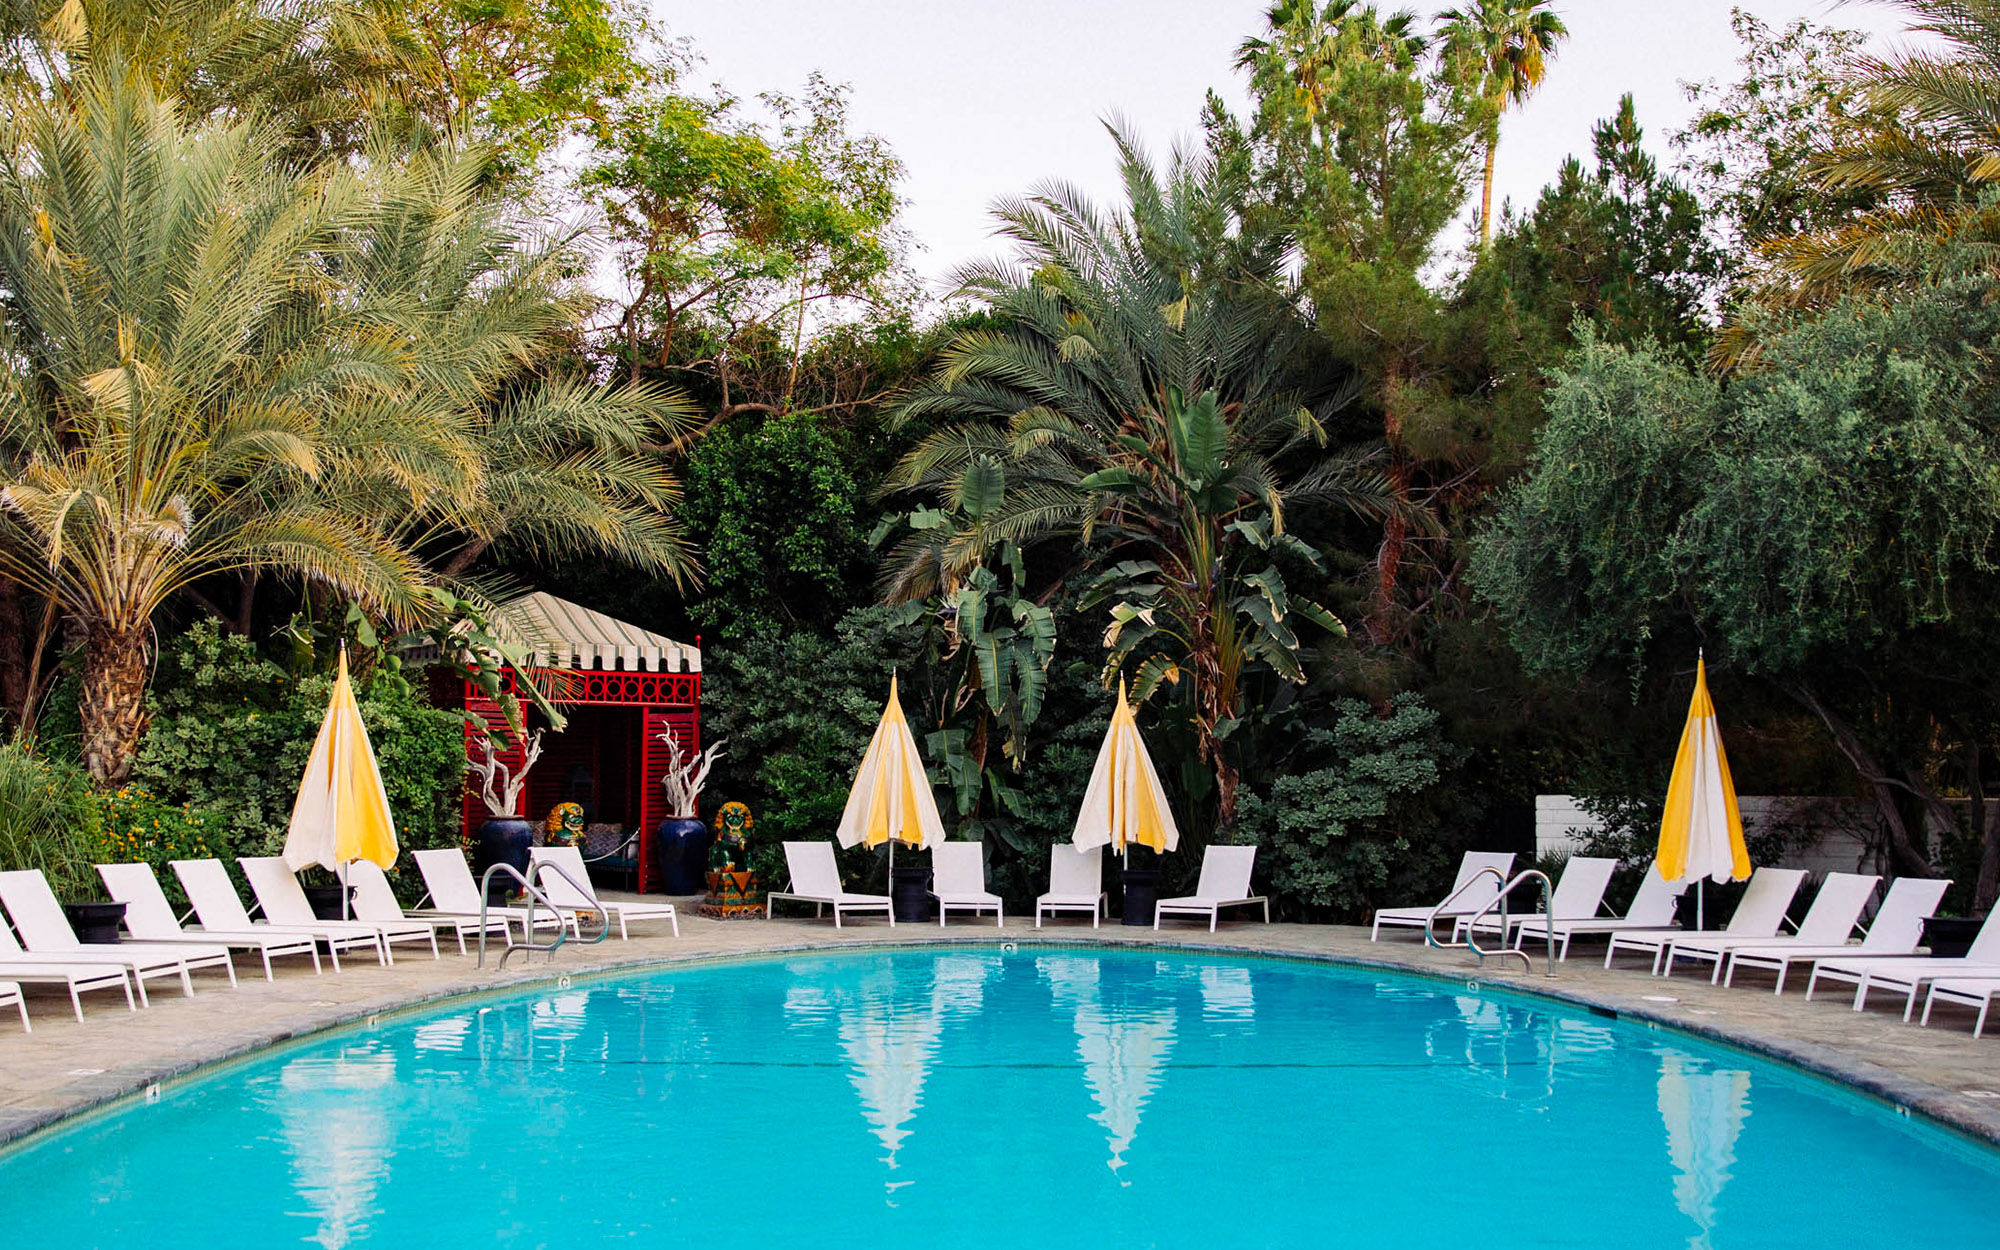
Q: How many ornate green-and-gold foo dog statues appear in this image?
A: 2